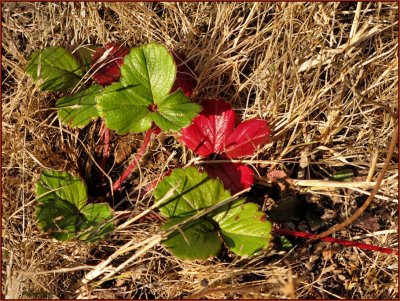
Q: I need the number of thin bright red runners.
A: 1